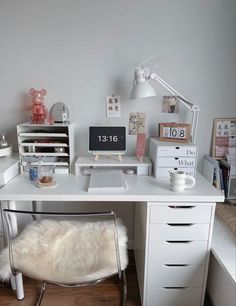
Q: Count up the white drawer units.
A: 2